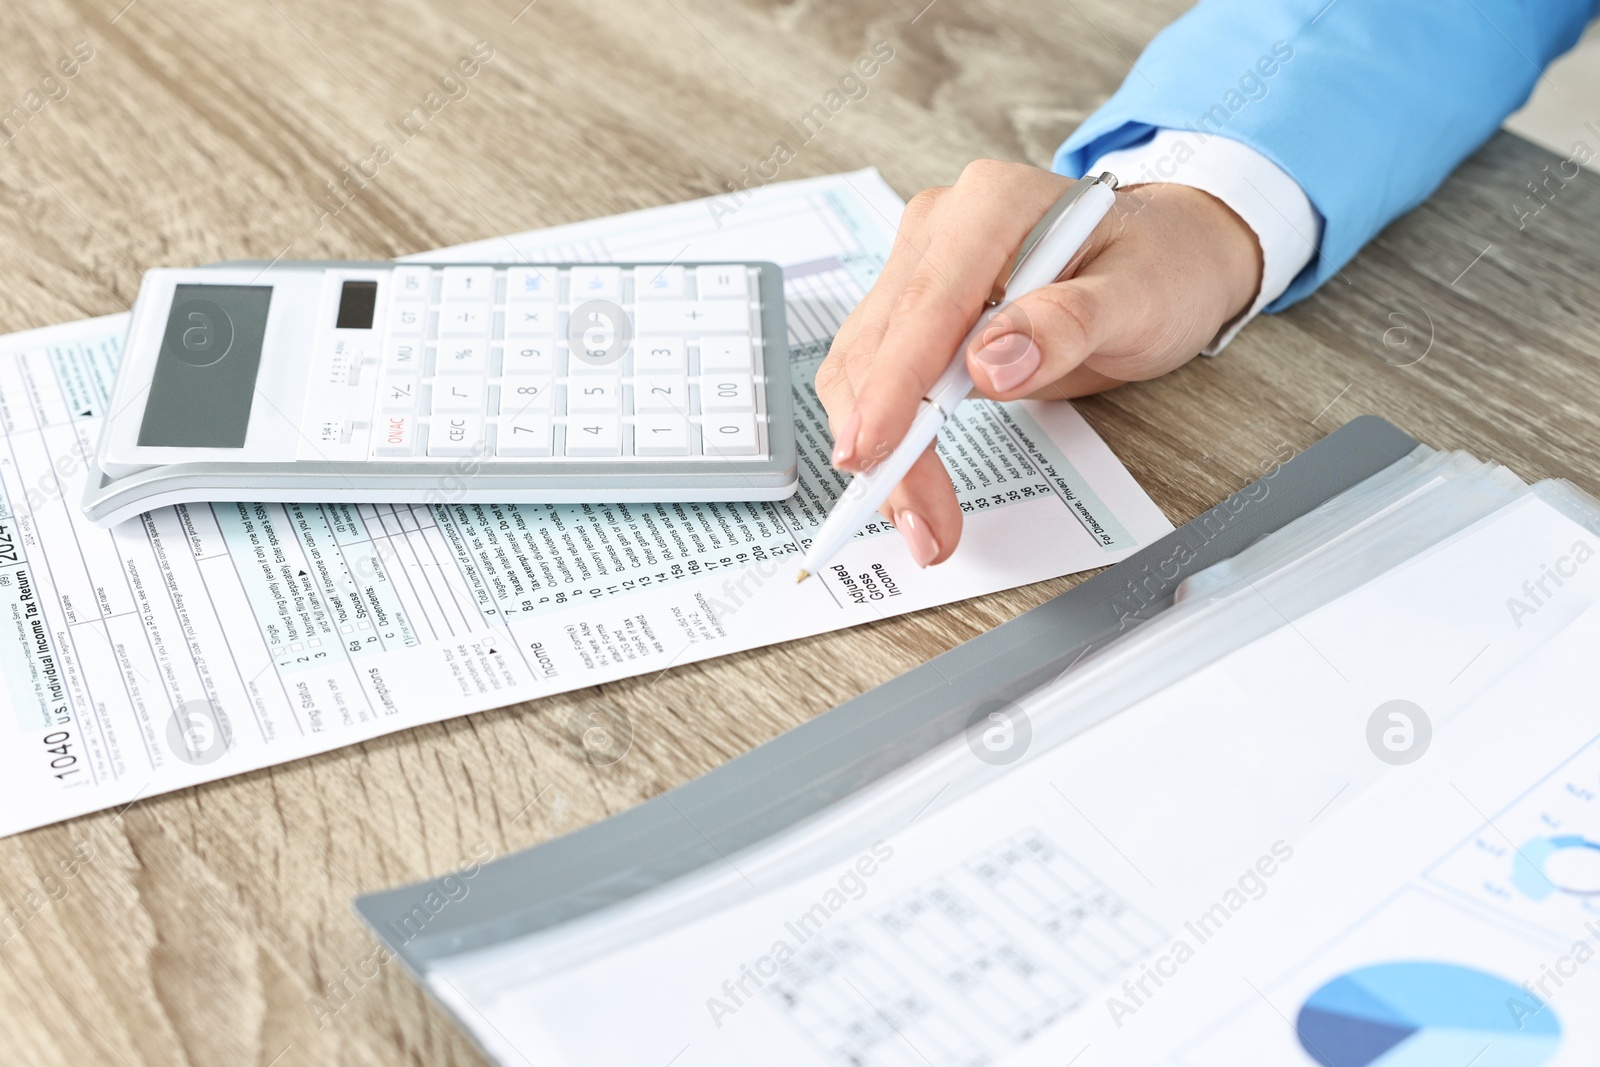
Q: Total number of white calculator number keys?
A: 11